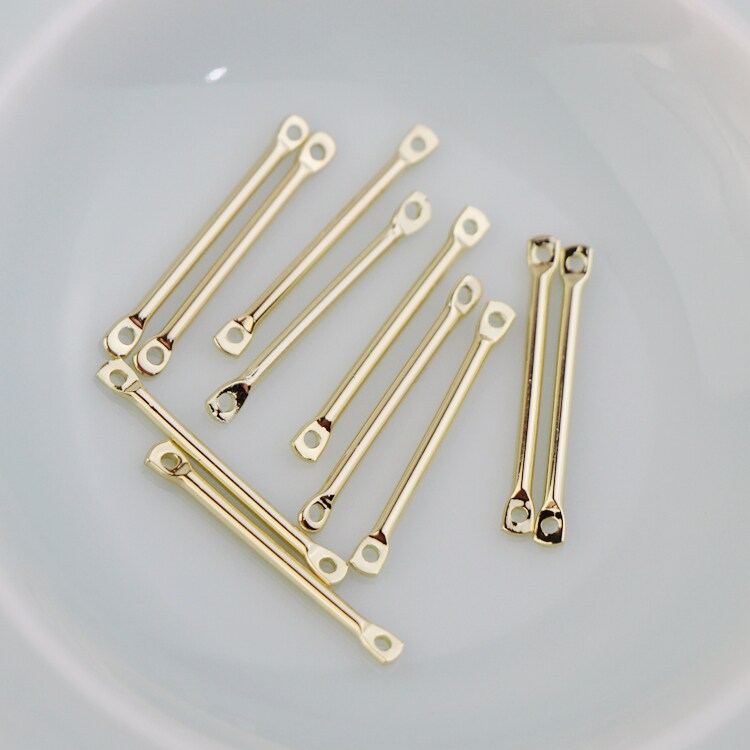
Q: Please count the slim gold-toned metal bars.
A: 11